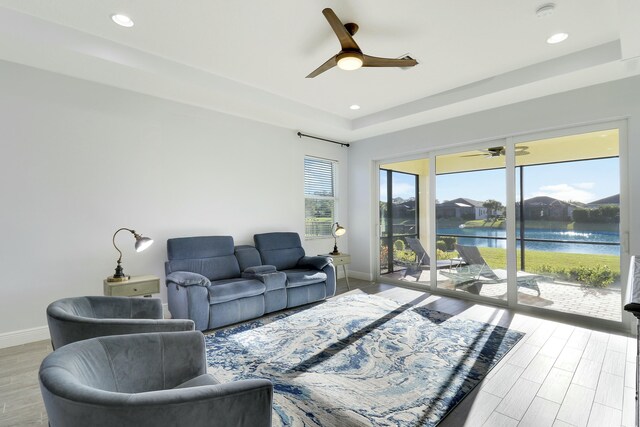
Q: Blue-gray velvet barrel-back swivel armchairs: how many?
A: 2